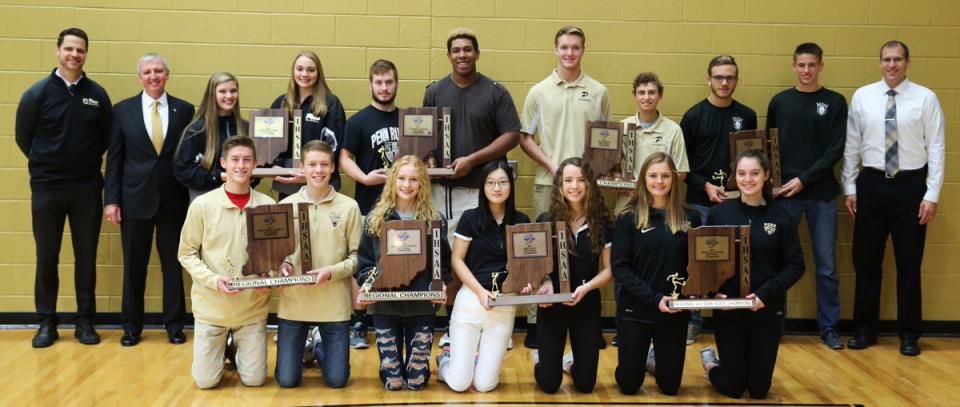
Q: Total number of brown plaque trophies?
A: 8